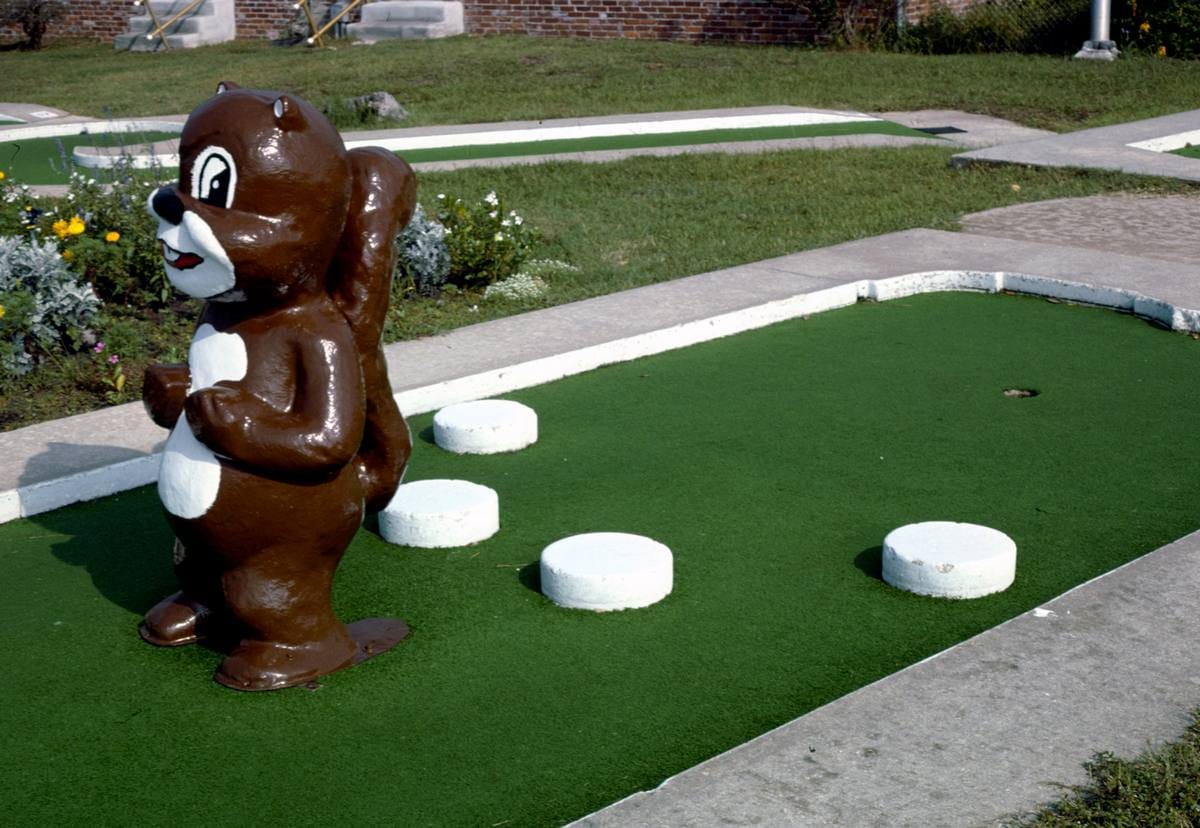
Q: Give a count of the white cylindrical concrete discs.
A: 4